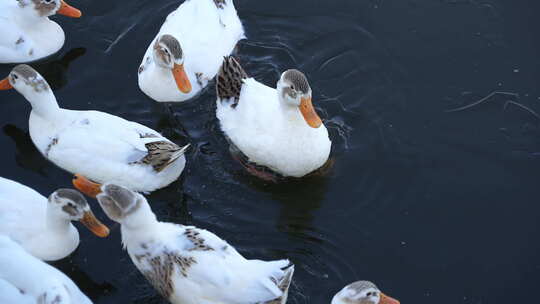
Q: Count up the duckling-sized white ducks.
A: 0